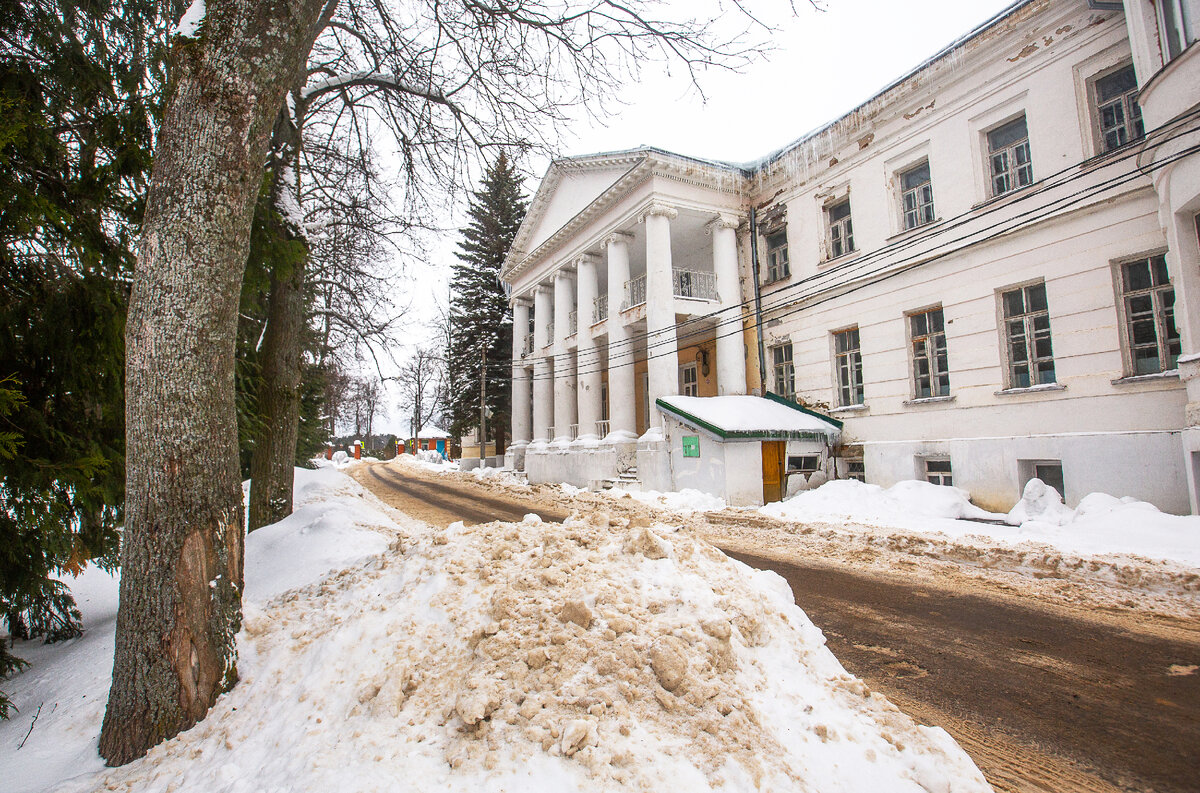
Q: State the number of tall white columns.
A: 7